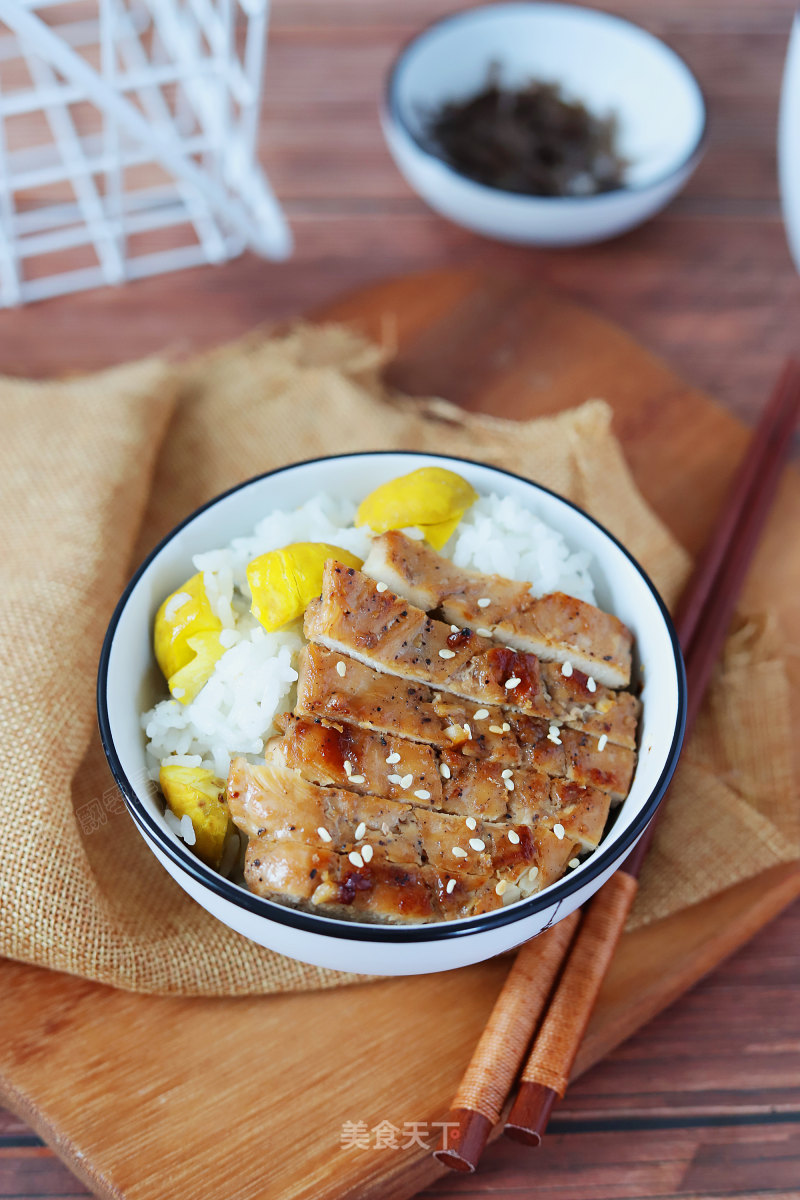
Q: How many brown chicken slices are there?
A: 6